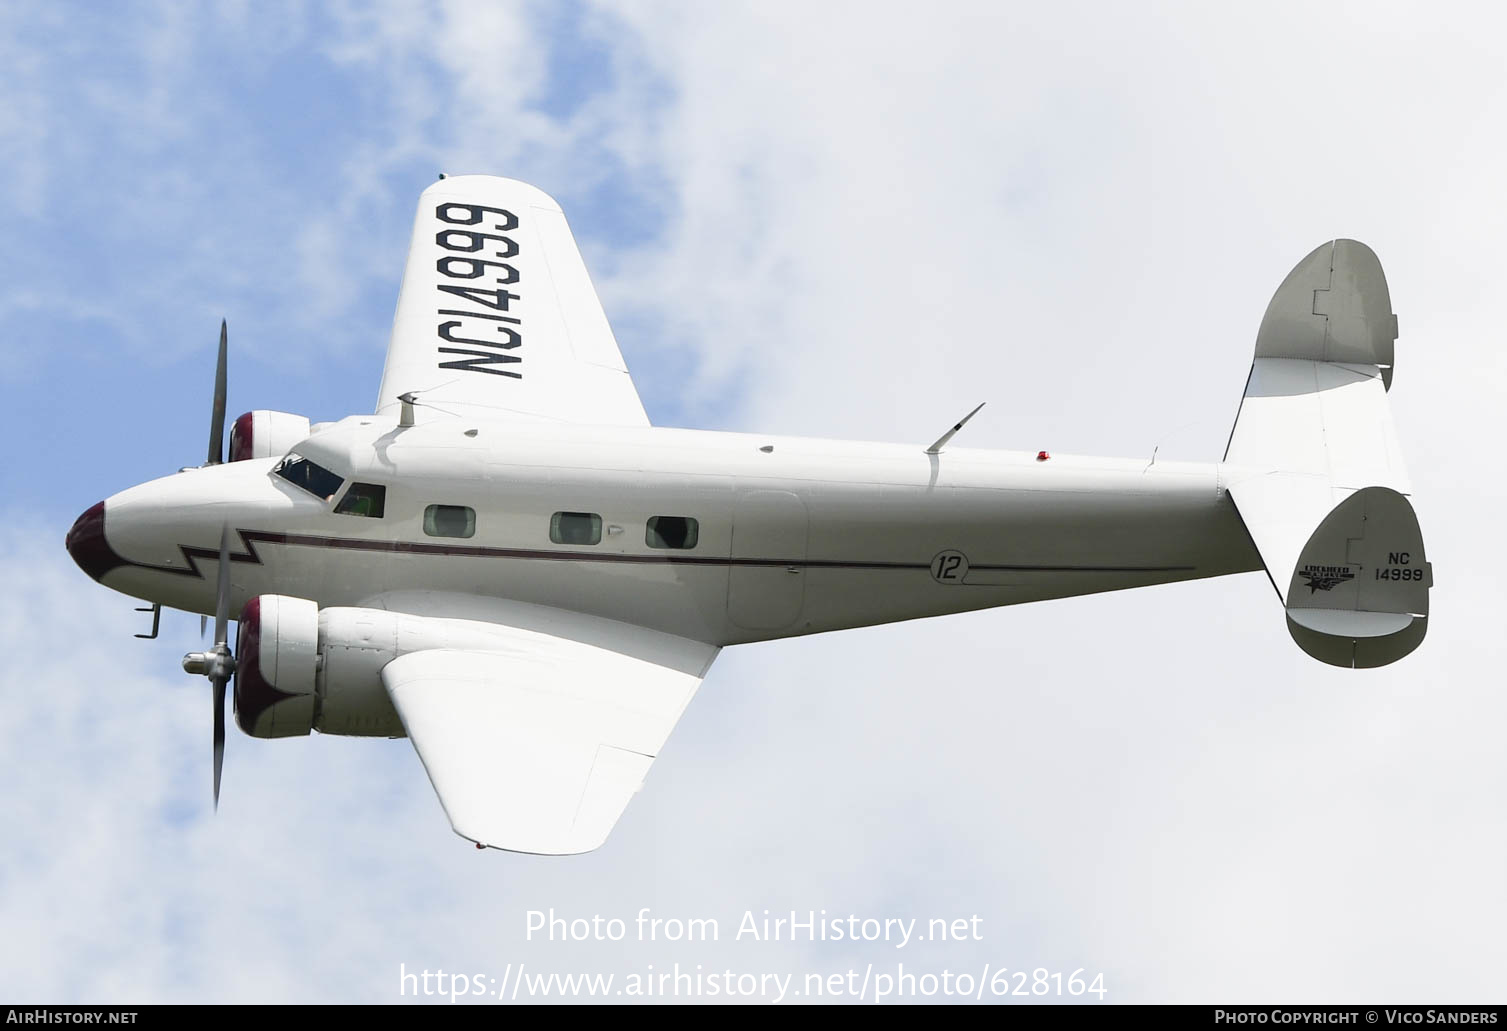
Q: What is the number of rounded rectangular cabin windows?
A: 3